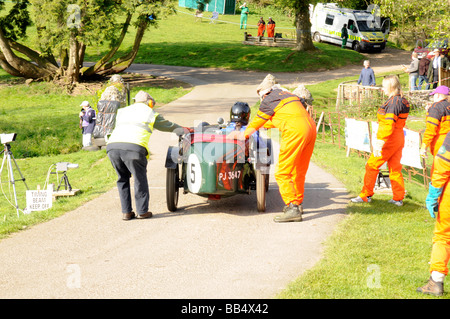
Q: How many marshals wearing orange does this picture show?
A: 6